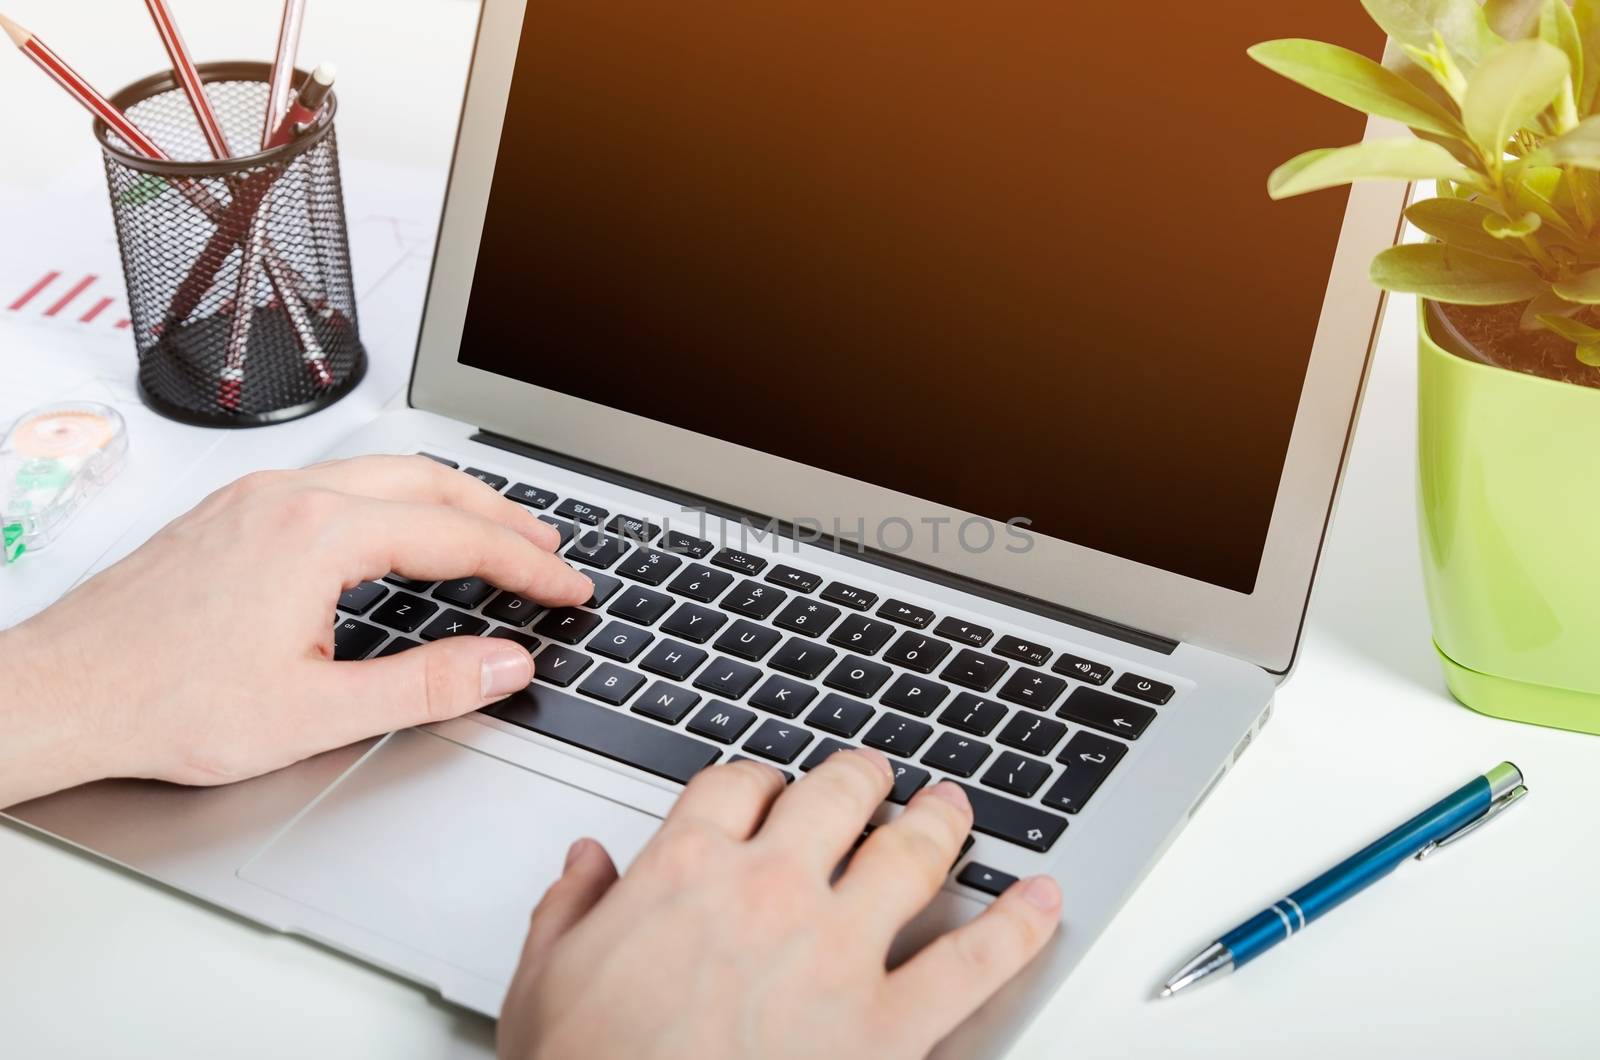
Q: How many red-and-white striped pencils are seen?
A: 3